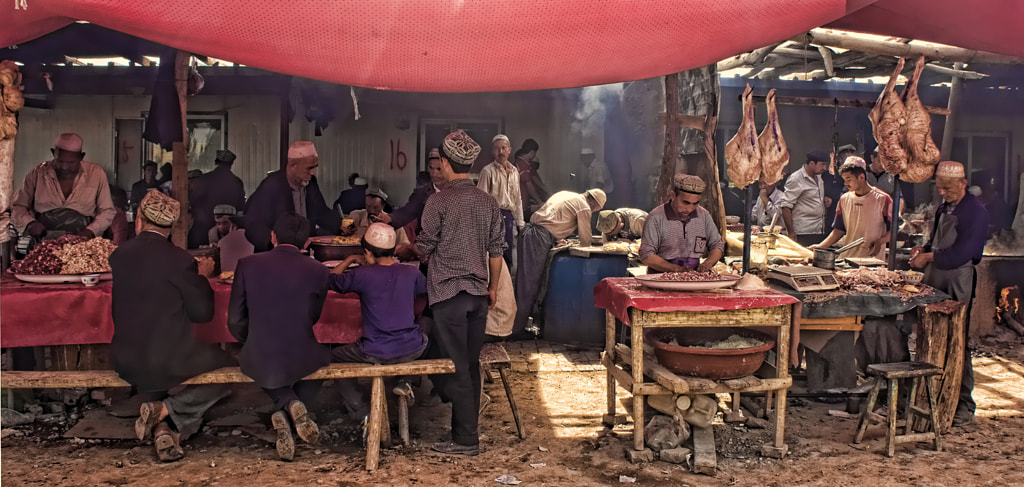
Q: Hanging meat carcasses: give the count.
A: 4